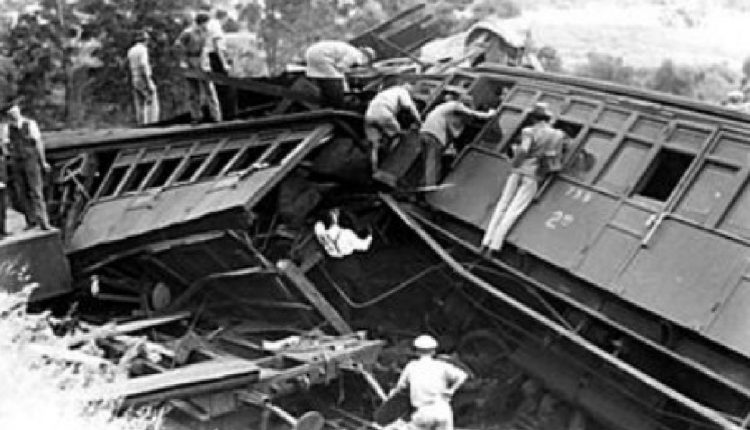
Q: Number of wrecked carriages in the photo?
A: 2